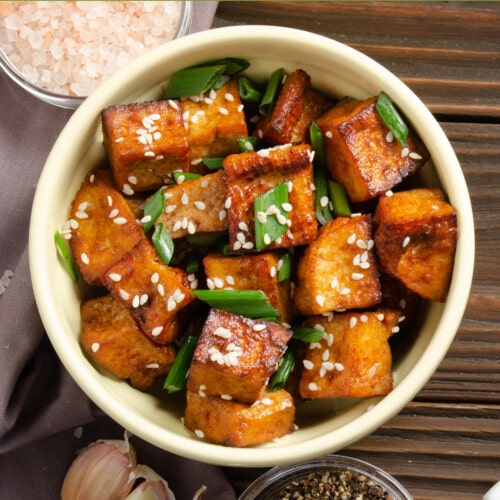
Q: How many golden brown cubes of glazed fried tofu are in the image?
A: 15